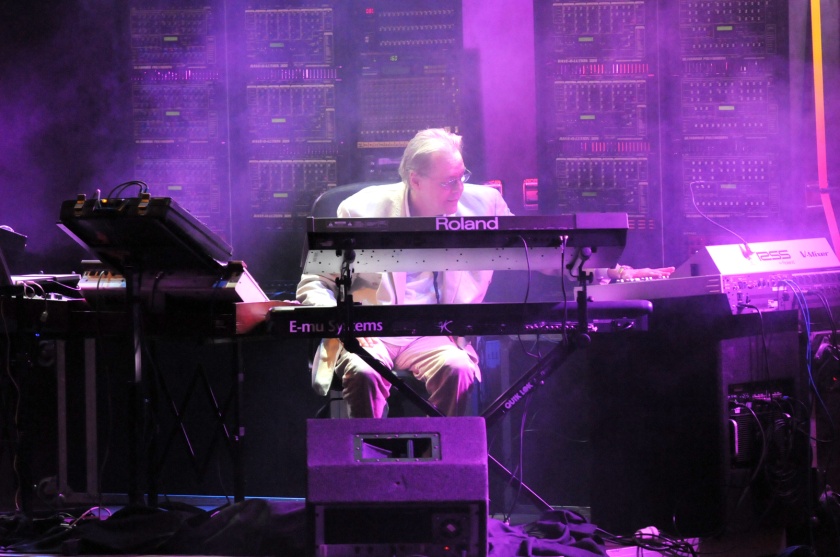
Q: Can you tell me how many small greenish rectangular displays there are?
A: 12